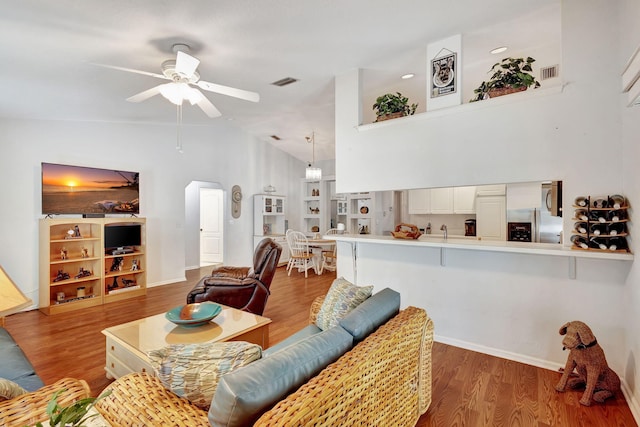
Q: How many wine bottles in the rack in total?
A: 12